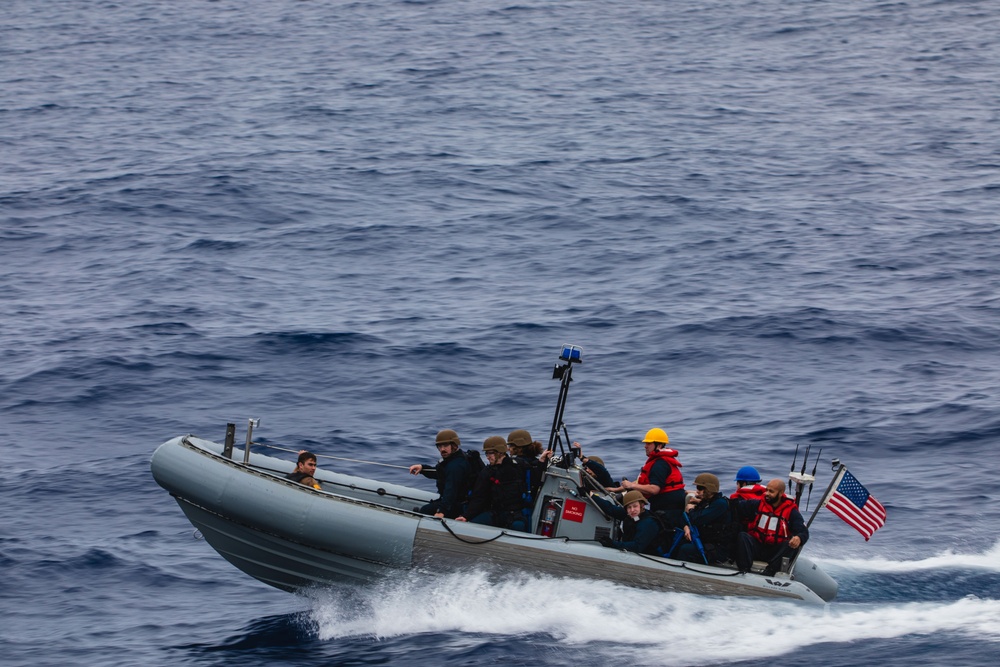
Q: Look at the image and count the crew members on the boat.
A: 10